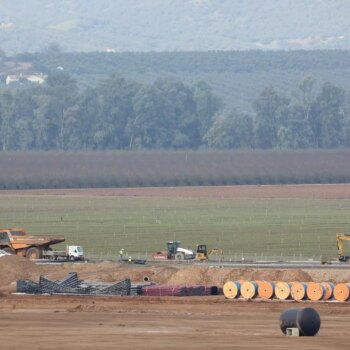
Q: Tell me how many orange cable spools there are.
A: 8